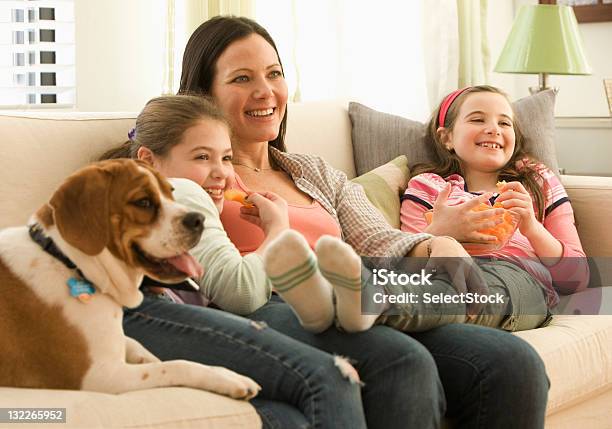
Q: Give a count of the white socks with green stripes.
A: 2